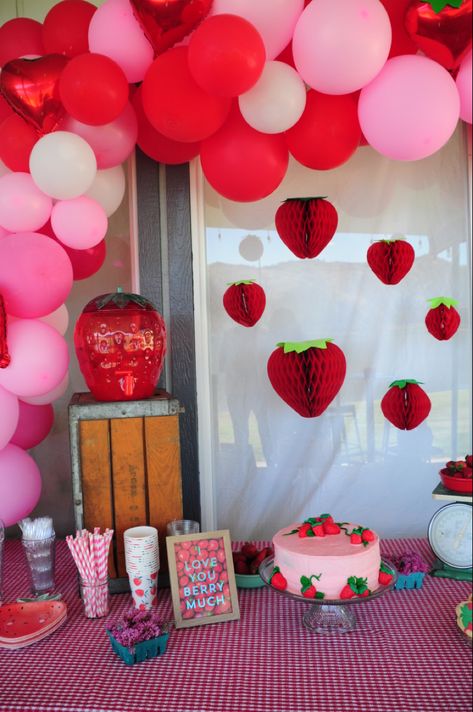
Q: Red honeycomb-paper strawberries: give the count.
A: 6